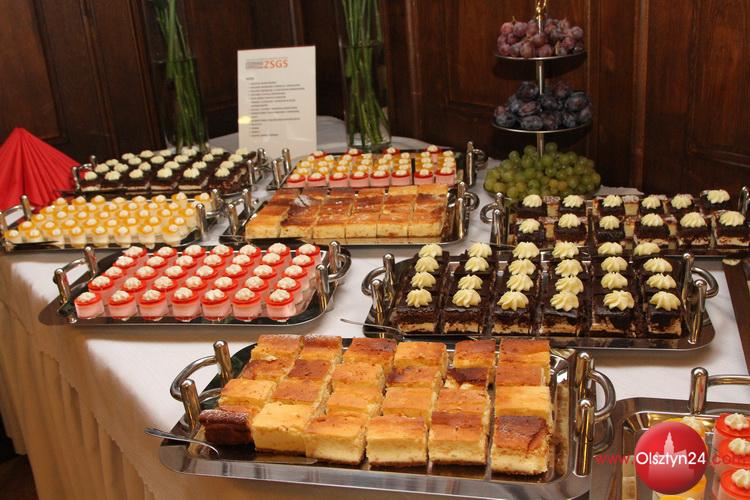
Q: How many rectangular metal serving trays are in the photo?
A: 9